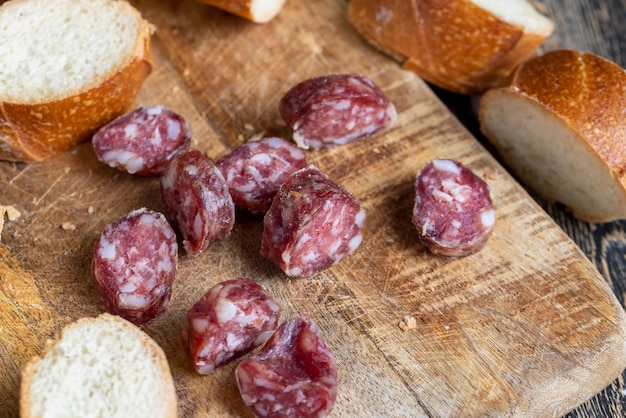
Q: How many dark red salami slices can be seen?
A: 9